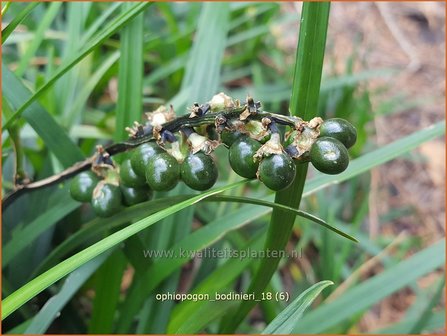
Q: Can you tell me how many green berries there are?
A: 12